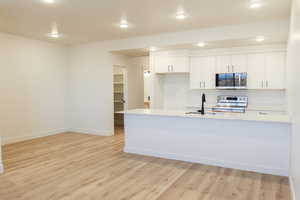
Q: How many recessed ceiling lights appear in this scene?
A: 8